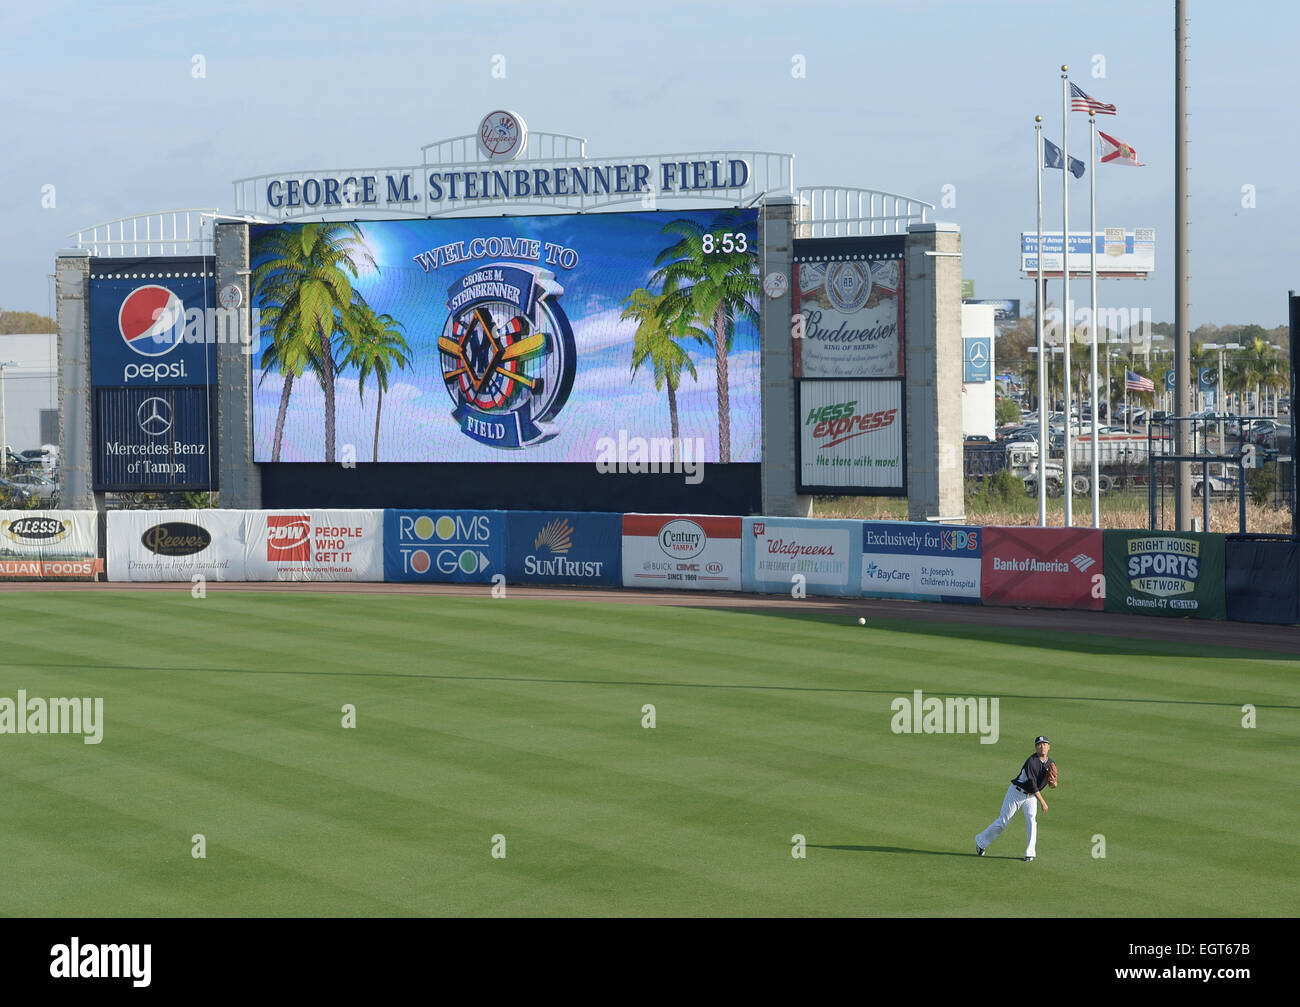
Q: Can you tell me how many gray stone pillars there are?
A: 4